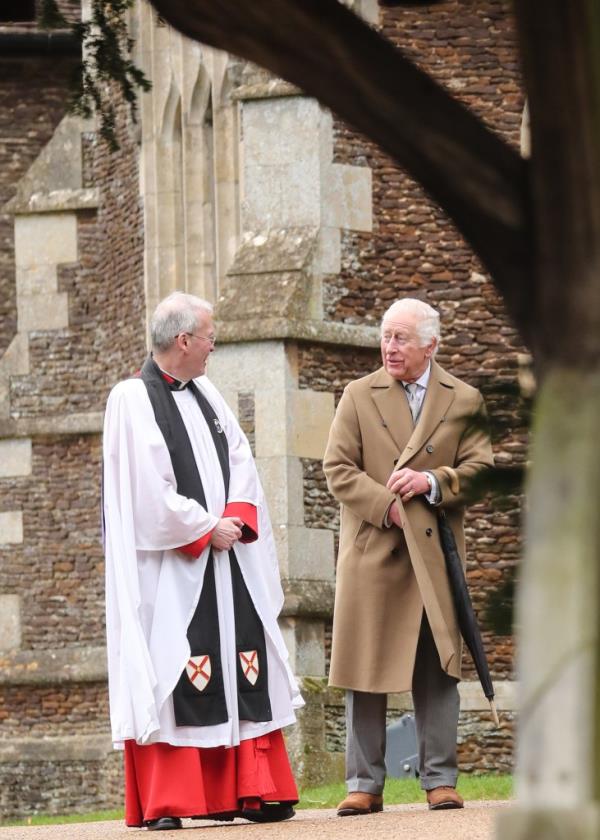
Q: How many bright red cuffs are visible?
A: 2